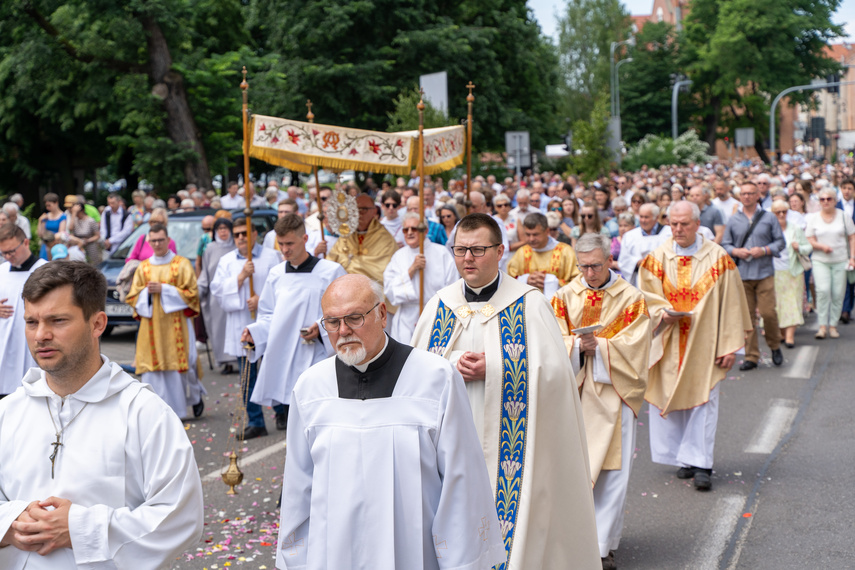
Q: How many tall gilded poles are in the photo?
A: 4